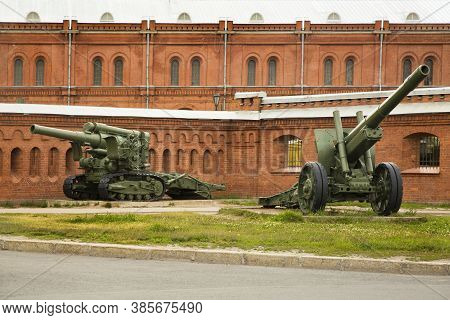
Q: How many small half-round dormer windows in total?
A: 6